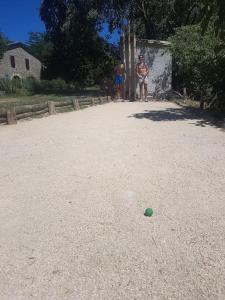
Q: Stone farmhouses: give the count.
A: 1